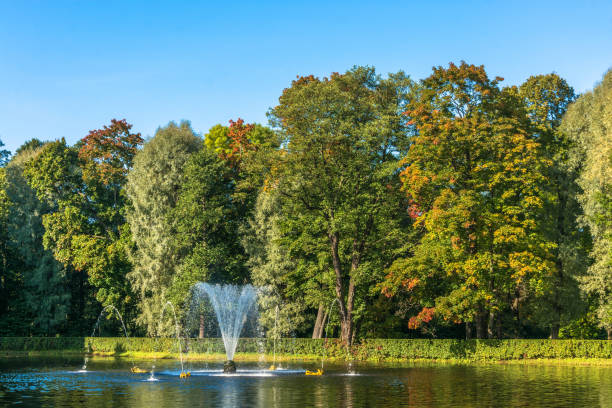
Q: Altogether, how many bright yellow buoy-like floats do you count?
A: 4